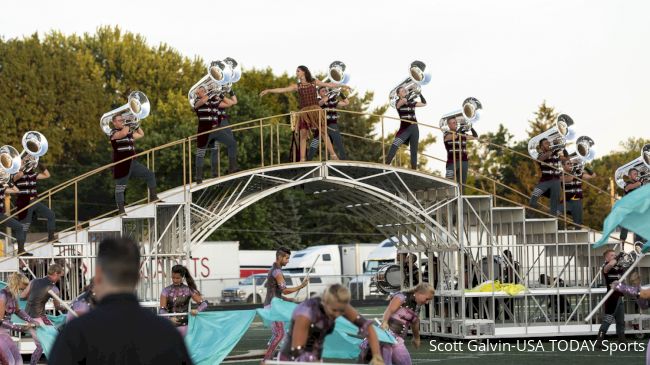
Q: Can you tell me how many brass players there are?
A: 12